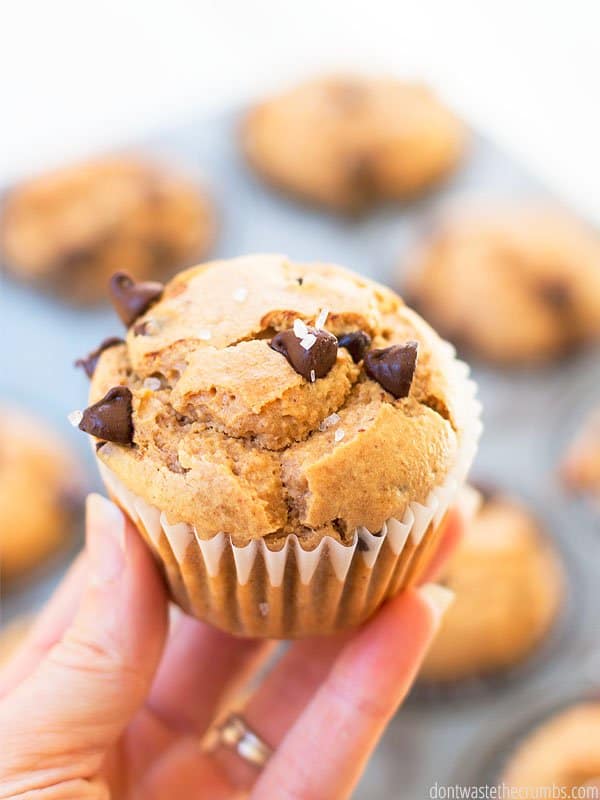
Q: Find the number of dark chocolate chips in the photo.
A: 6